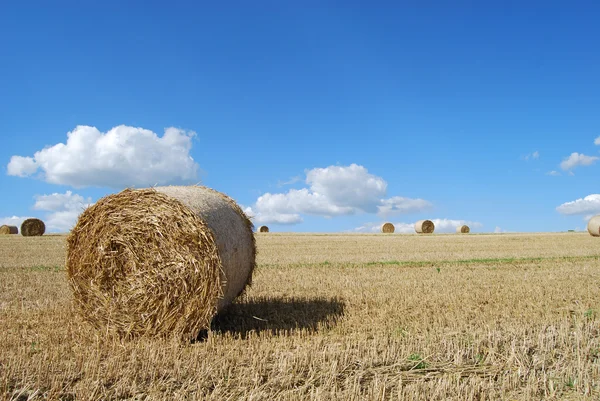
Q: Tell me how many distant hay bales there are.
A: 7